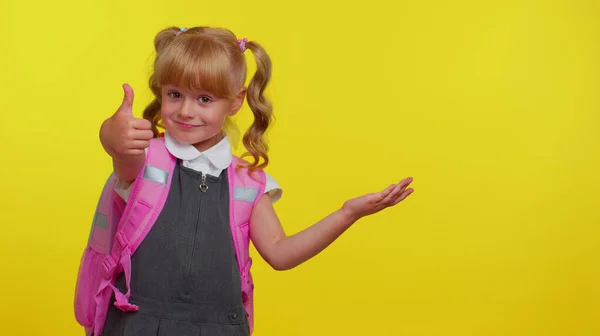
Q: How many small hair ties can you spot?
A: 2